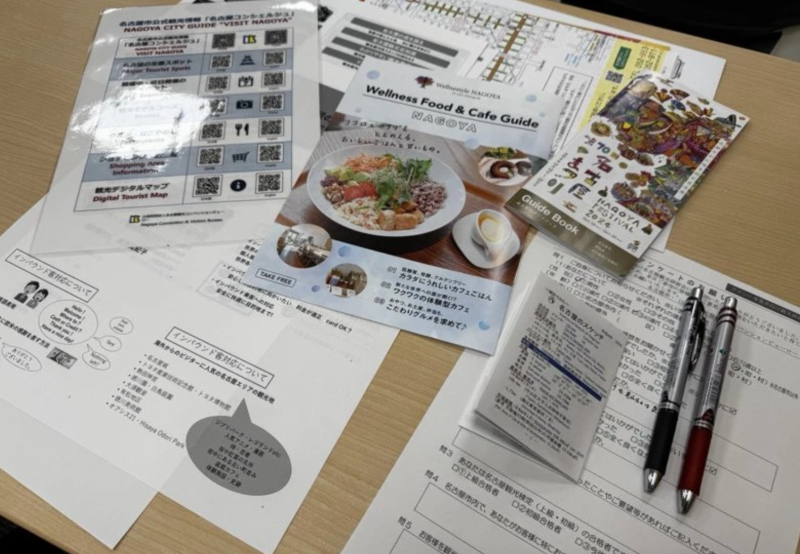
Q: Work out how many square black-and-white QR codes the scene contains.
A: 15